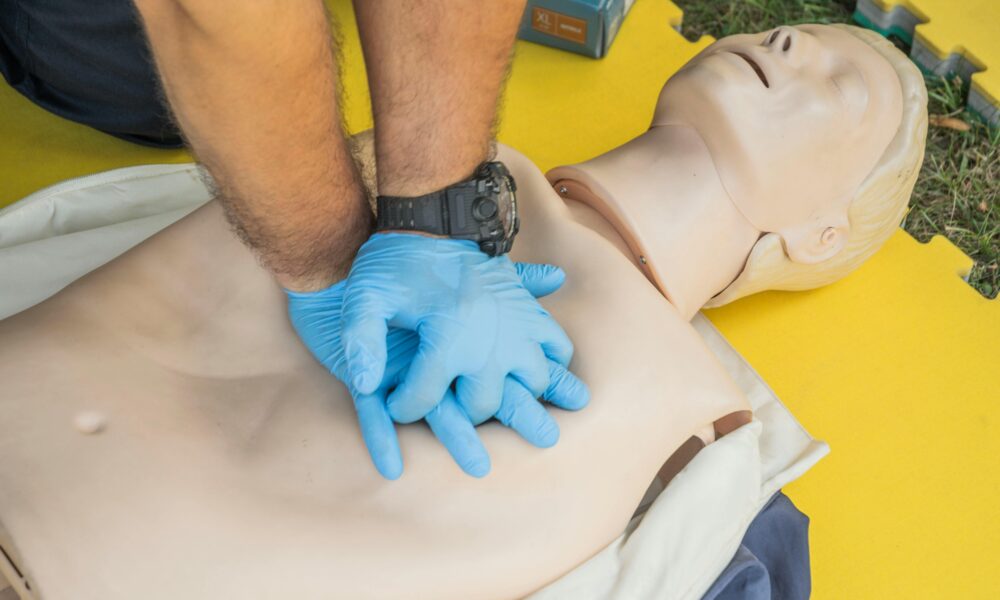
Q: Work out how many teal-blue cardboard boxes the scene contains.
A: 1